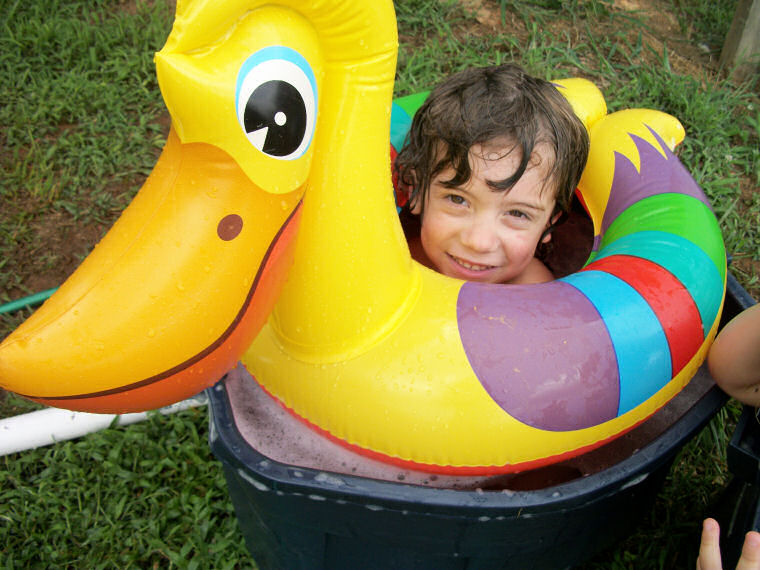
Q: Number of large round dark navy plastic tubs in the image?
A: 1